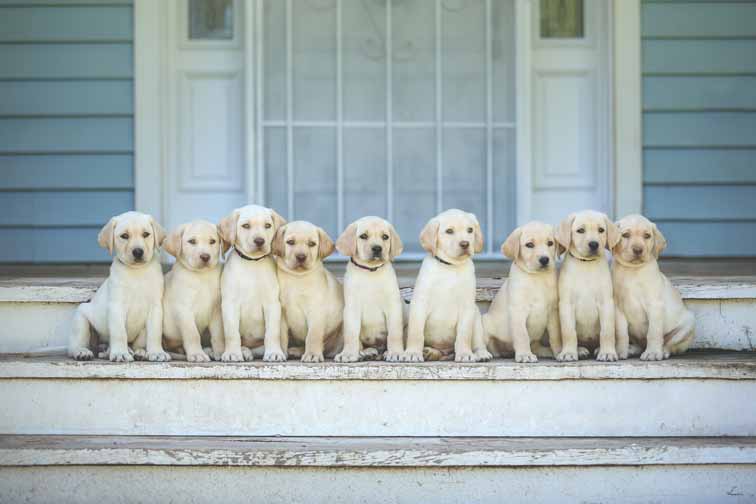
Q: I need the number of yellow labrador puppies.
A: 9